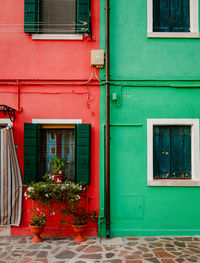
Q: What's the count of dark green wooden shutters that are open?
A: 4